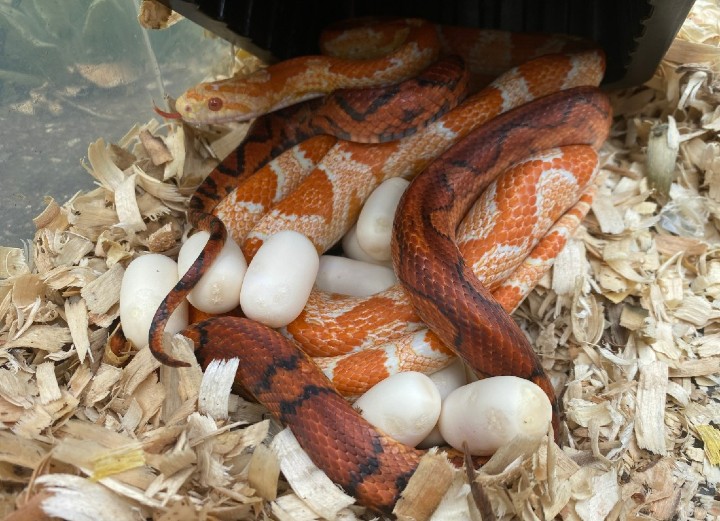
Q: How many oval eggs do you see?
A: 9